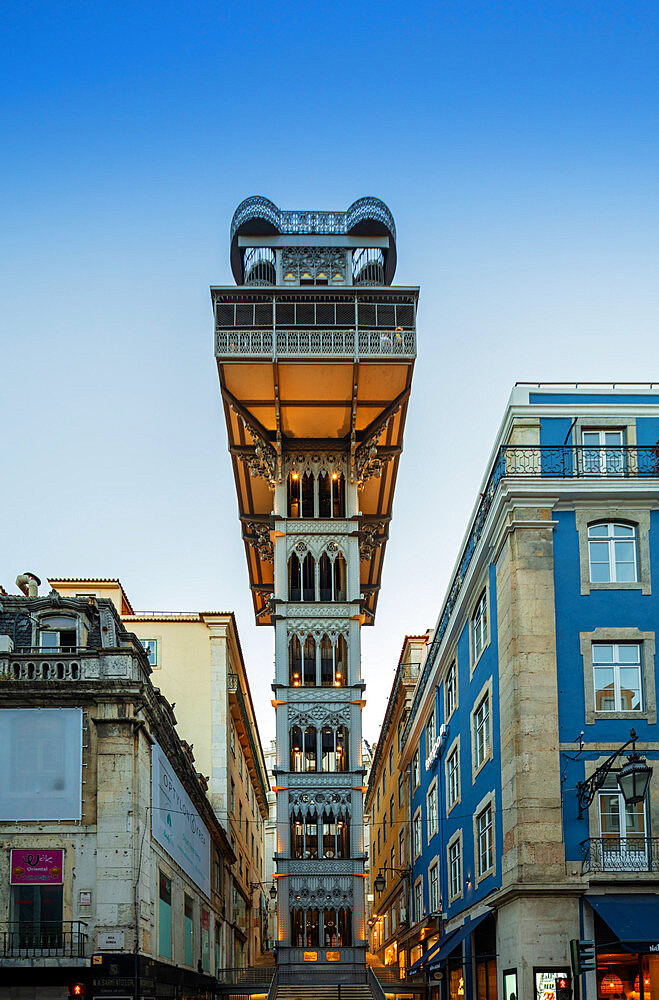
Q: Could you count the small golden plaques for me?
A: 2